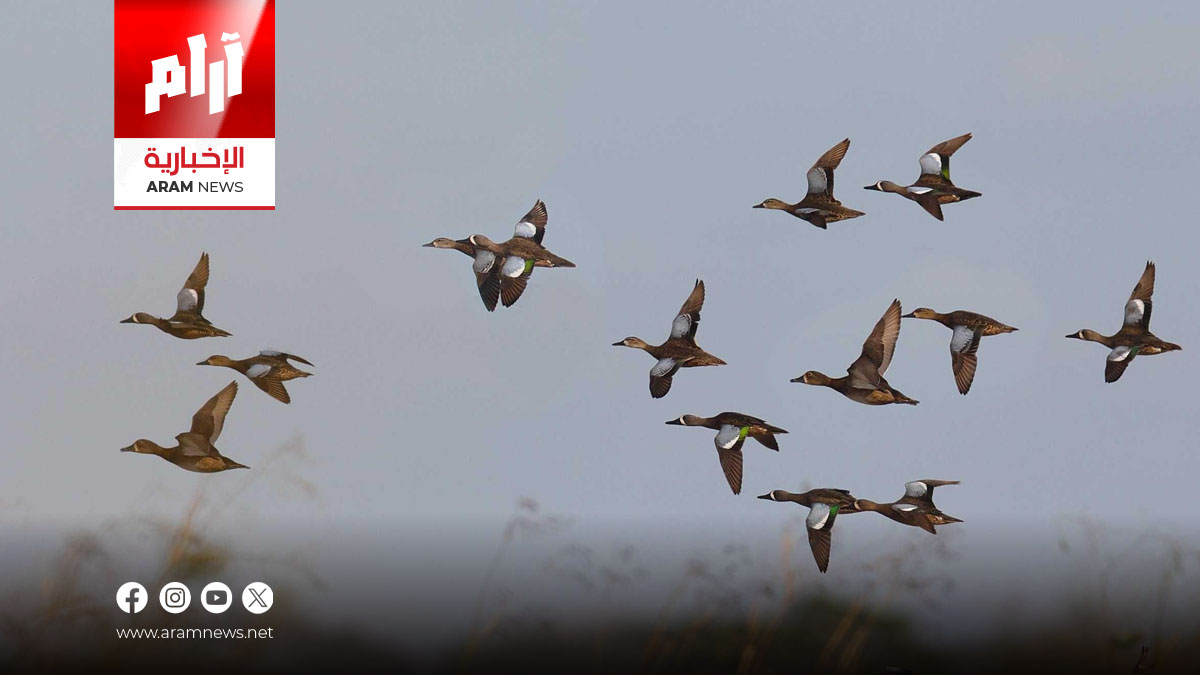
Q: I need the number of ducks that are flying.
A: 14